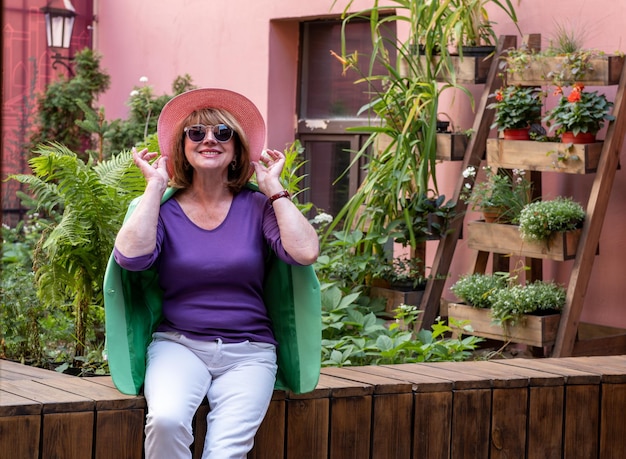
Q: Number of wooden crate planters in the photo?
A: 8